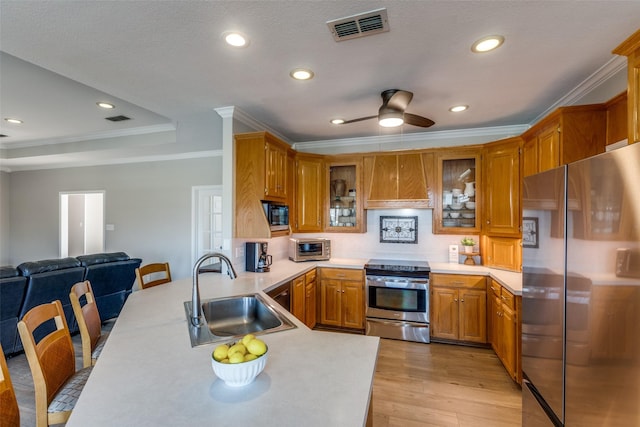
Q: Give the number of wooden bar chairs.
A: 4